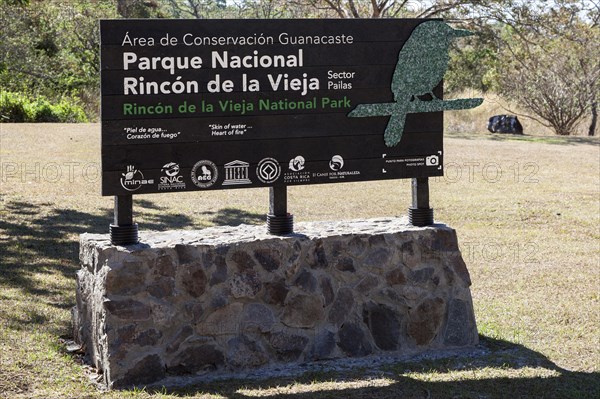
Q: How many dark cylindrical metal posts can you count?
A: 3